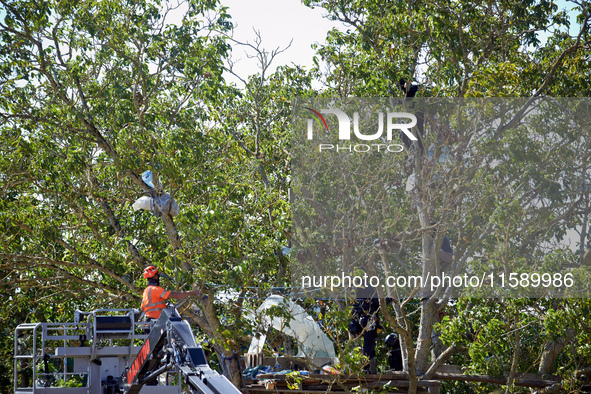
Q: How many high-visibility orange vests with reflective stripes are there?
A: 1